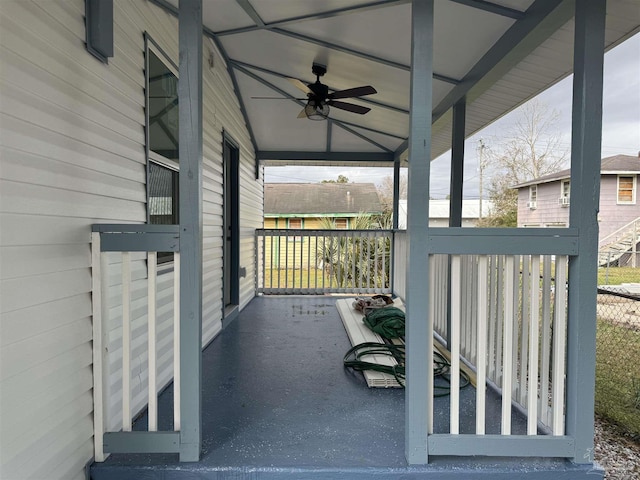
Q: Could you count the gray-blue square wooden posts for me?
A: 5